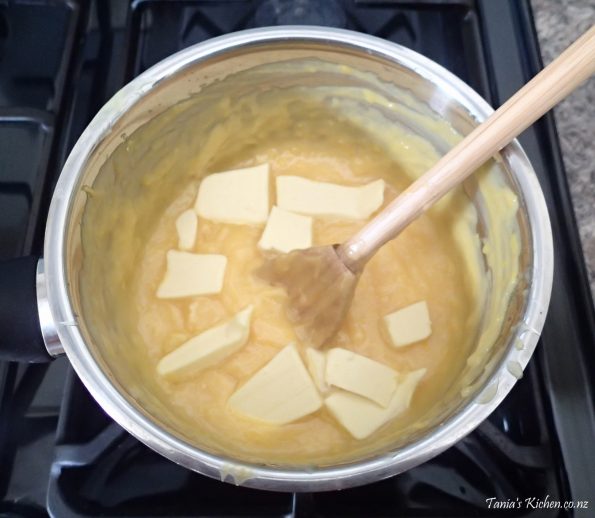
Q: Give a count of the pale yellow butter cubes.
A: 11